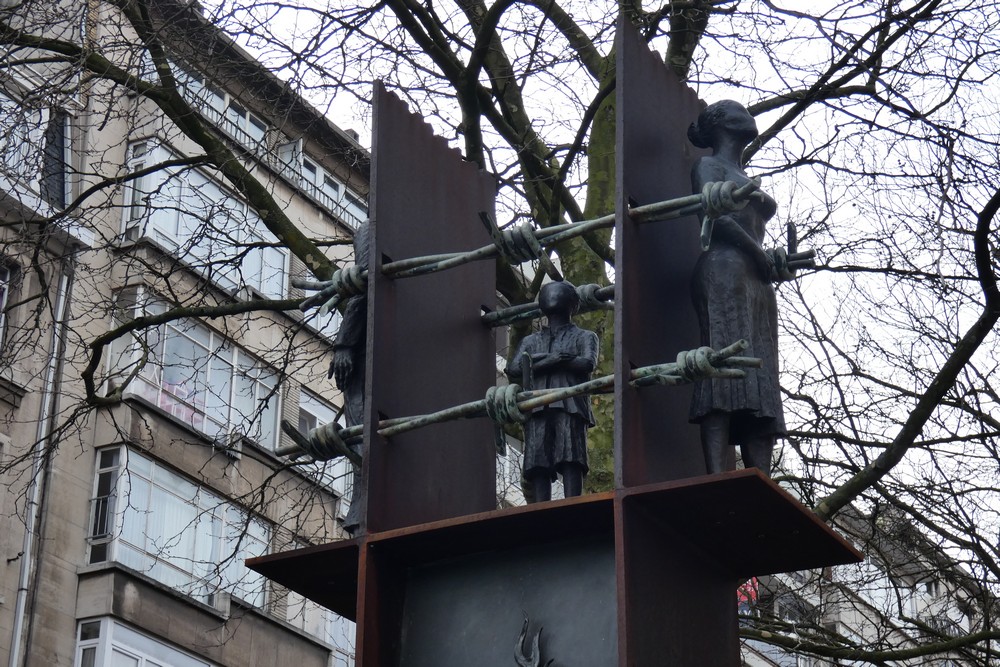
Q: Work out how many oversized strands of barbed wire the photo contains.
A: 3